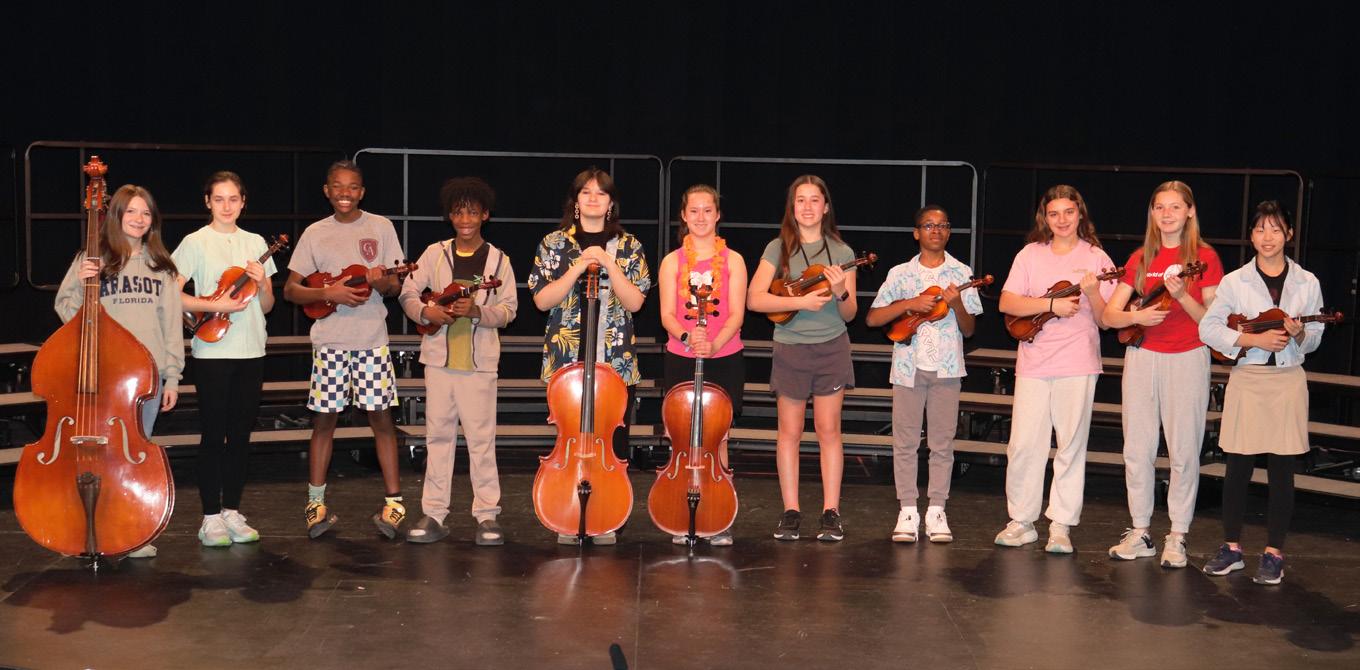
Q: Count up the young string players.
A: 11